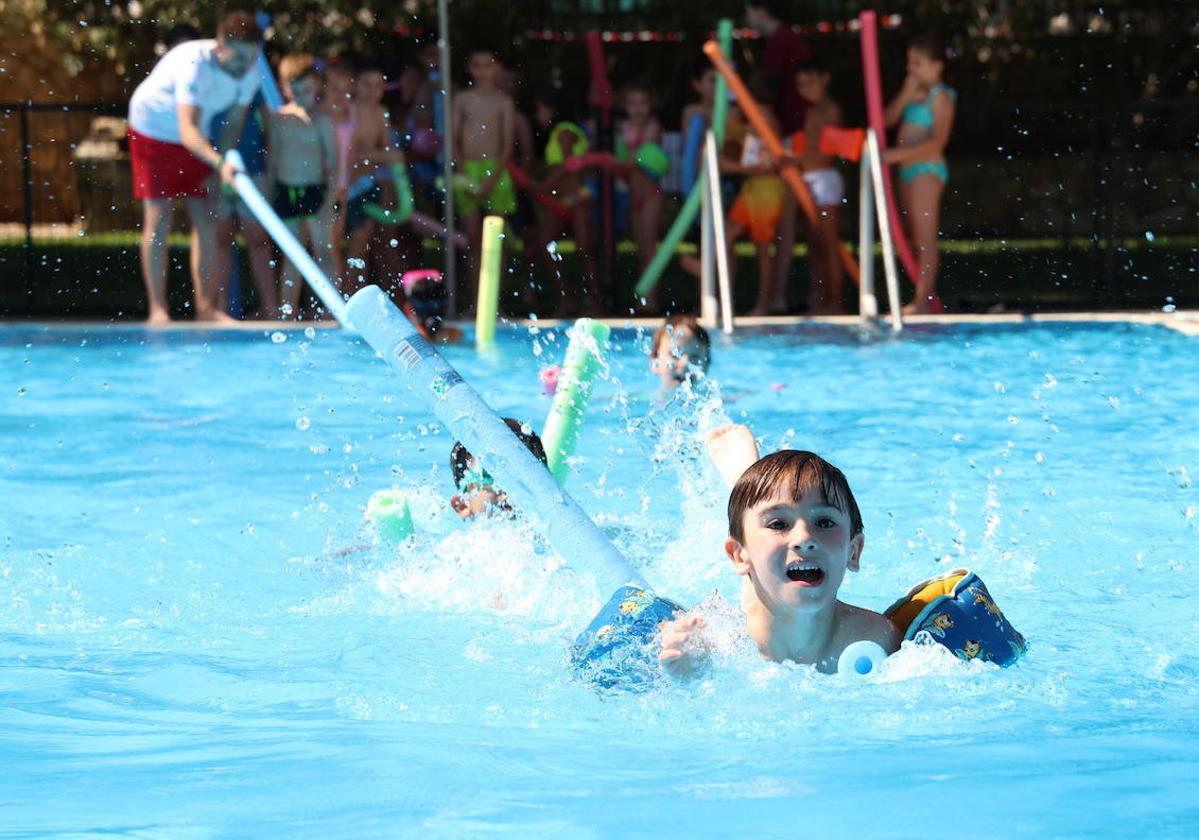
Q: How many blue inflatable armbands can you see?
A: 2